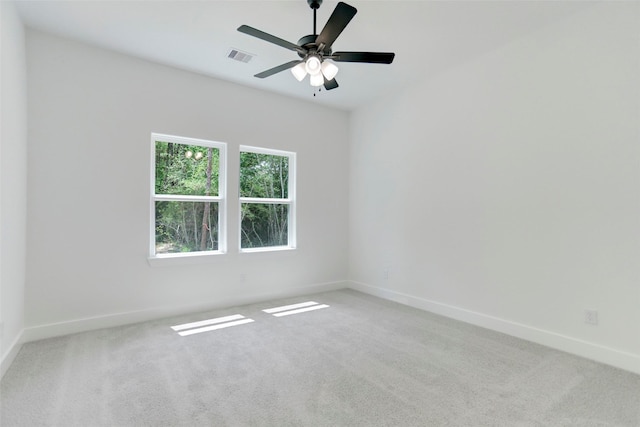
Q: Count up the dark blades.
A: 5